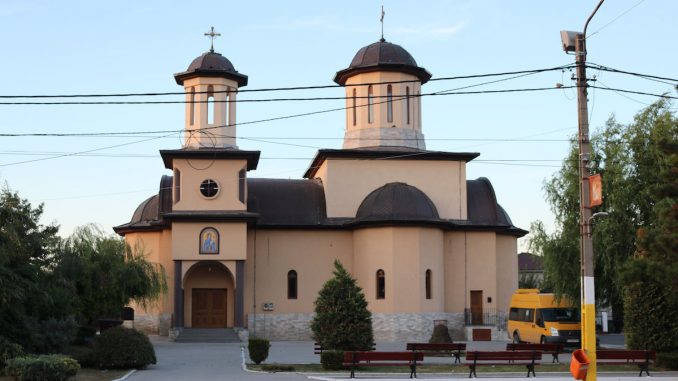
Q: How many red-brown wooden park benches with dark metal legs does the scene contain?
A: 6